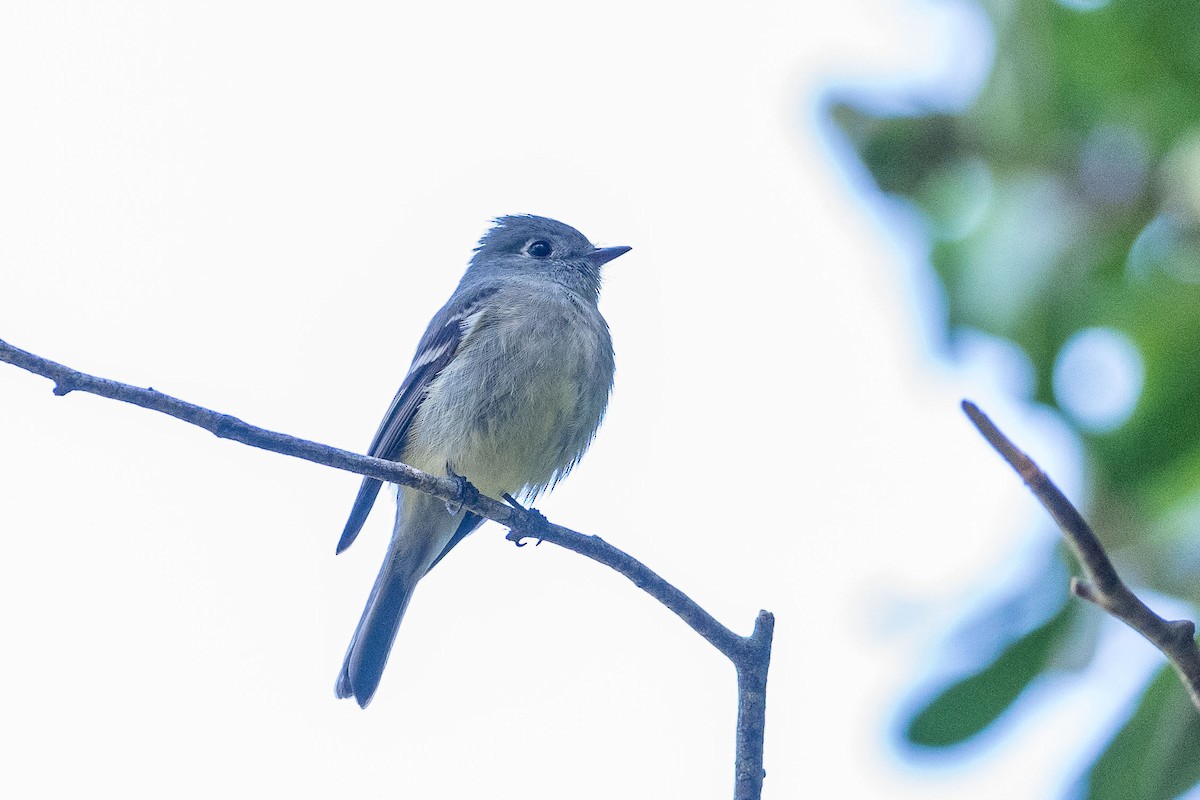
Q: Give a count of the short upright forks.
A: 1